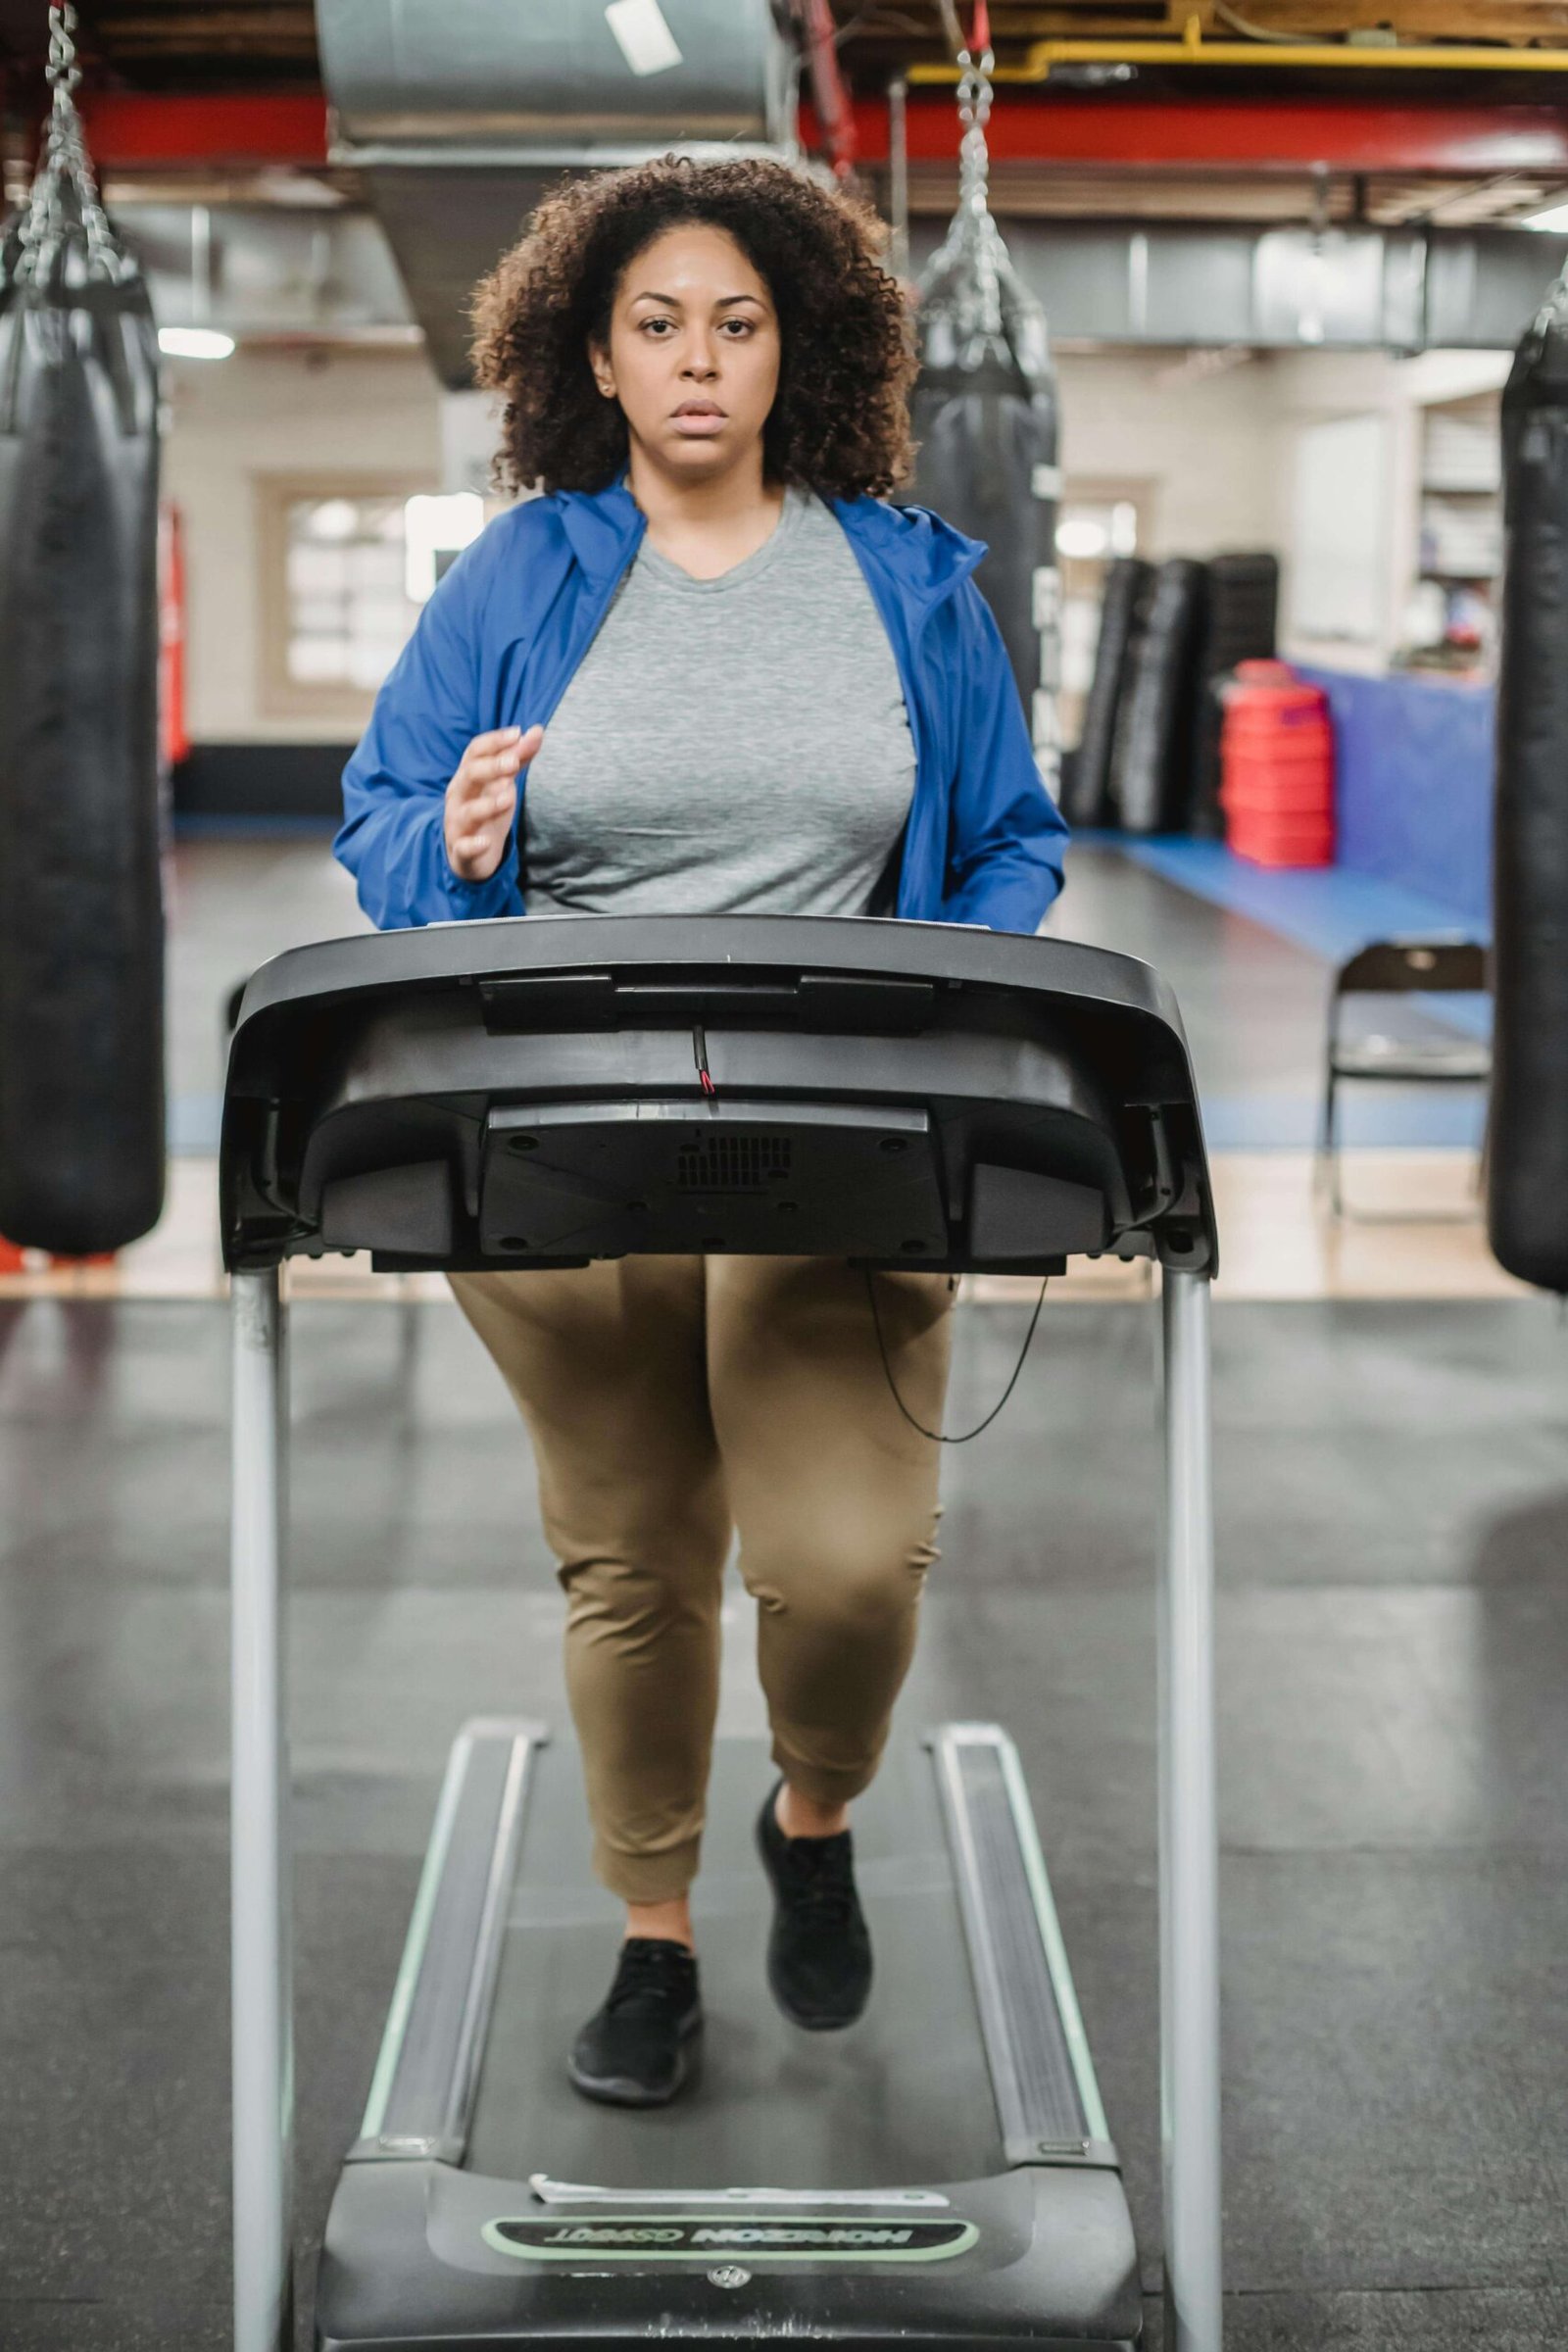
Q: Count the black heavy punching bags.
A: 3